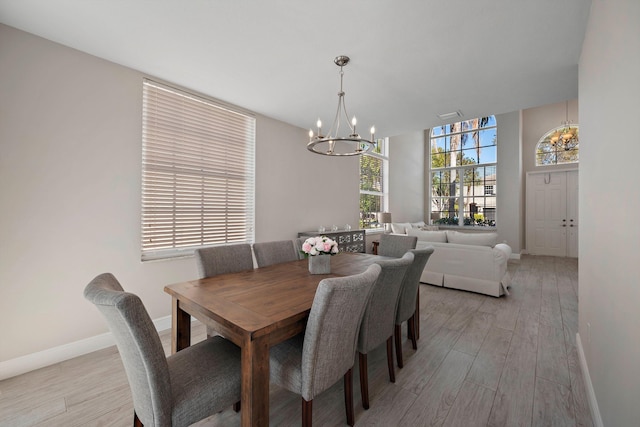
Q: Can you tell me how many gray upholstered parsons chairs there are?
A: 8